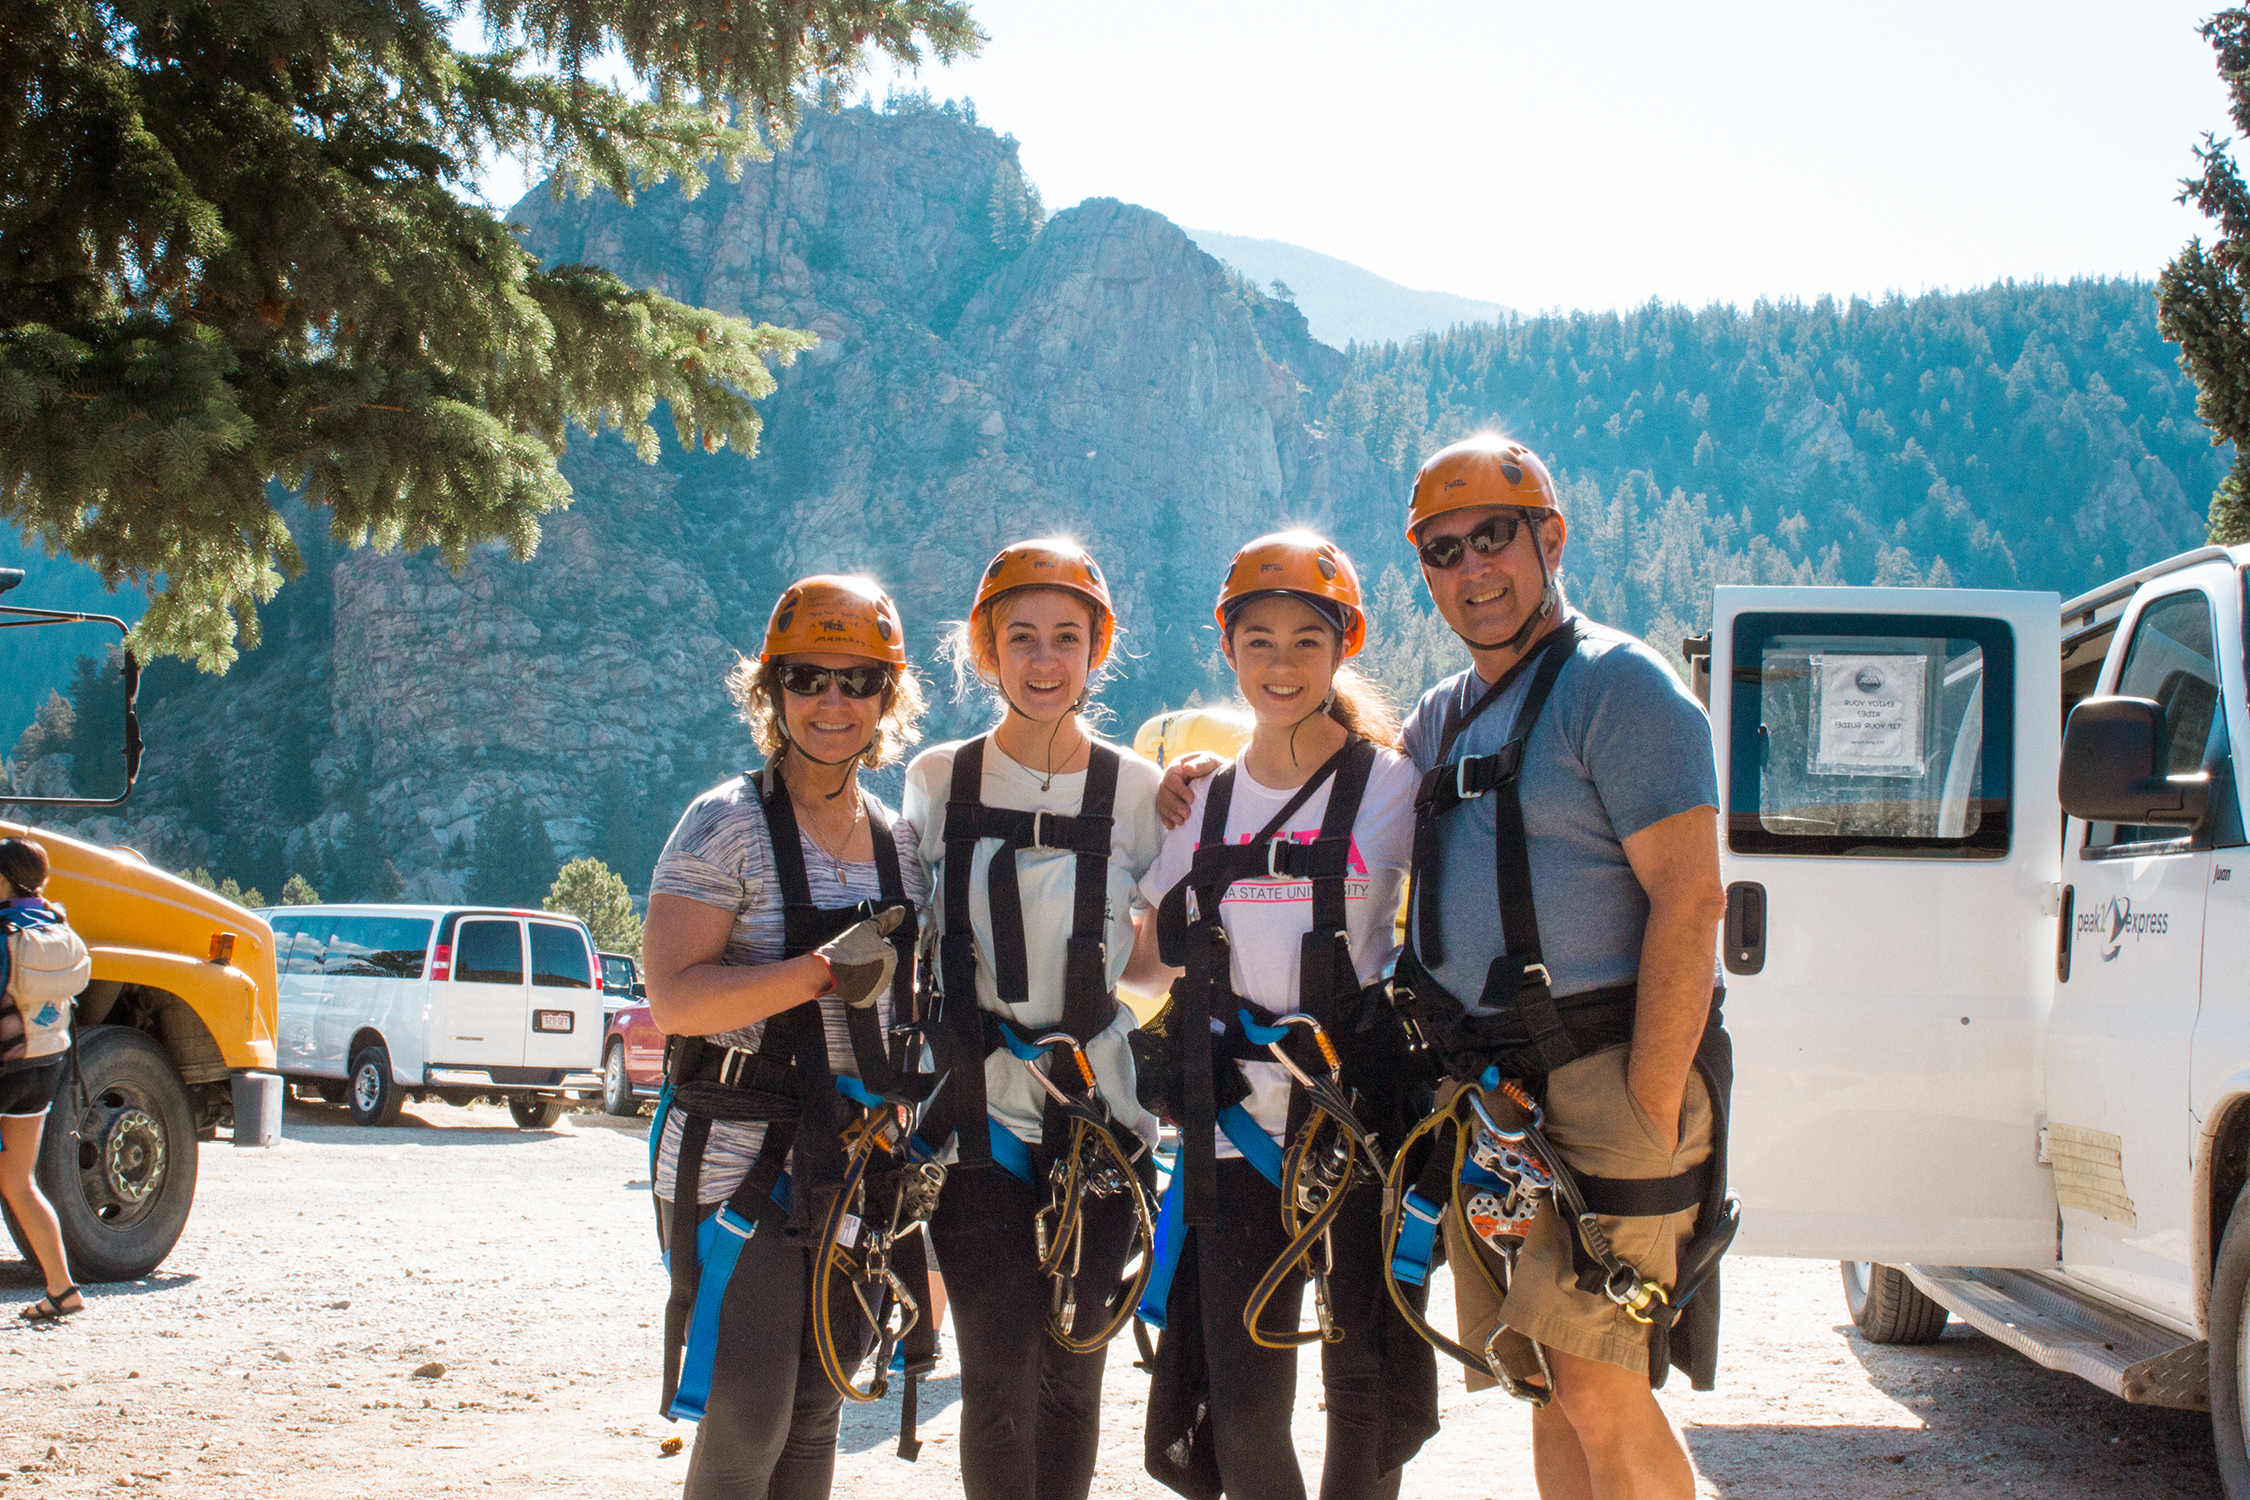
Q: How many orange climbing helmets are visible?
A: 4